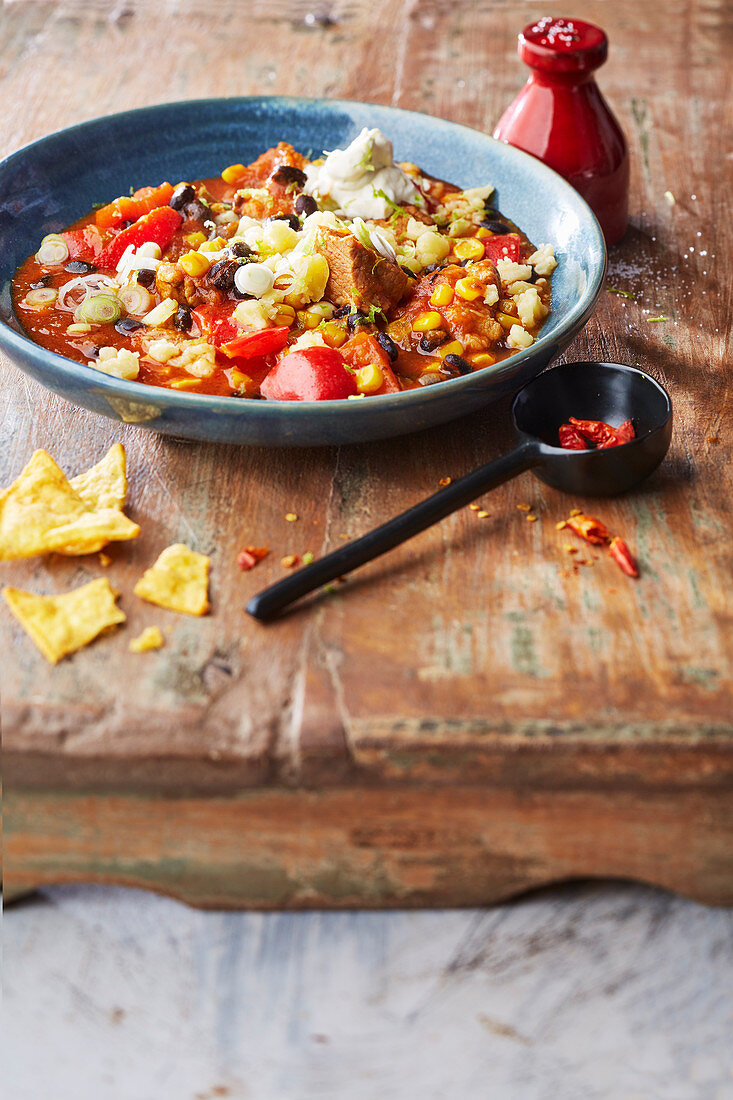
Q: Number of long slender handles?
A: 1